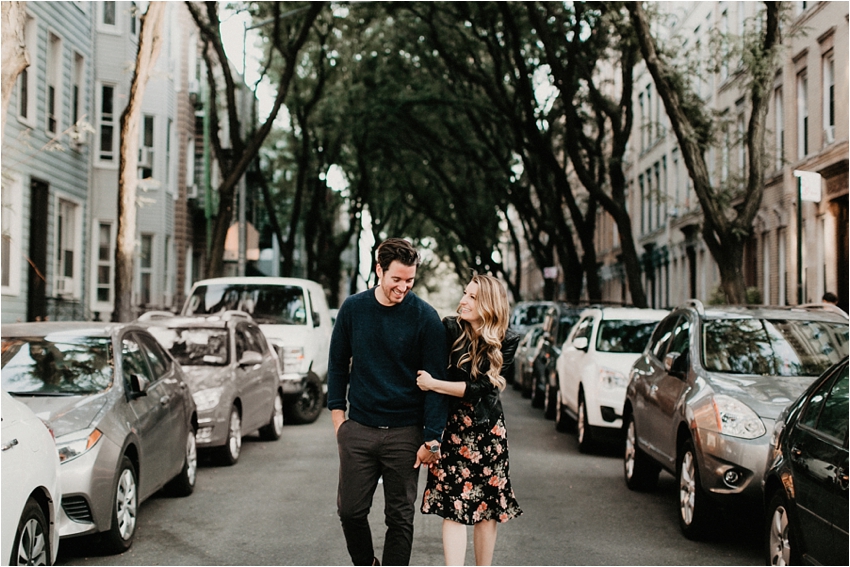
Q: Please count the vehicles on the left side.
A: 4